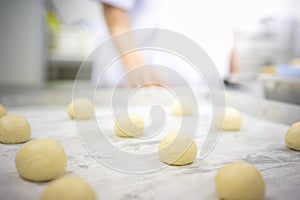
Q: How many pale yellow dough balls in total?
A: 11